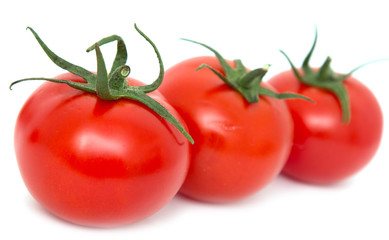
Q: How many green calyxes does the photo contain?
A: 3